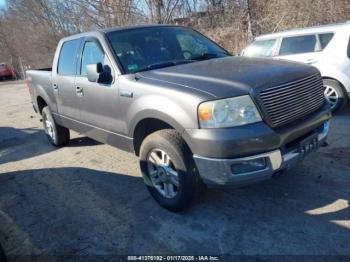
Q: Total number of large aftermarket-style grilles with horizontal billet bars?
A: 1